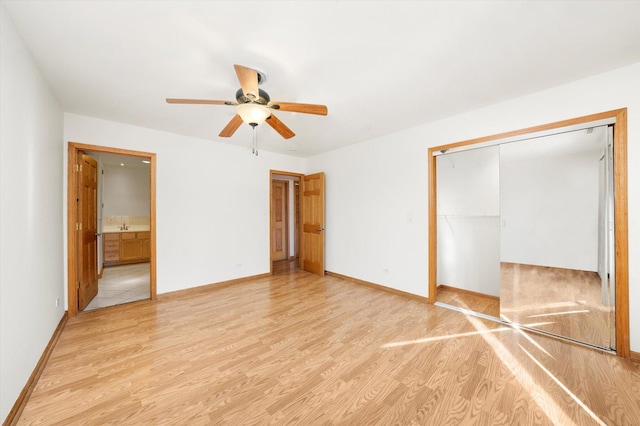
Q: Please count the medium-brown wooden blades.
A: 5